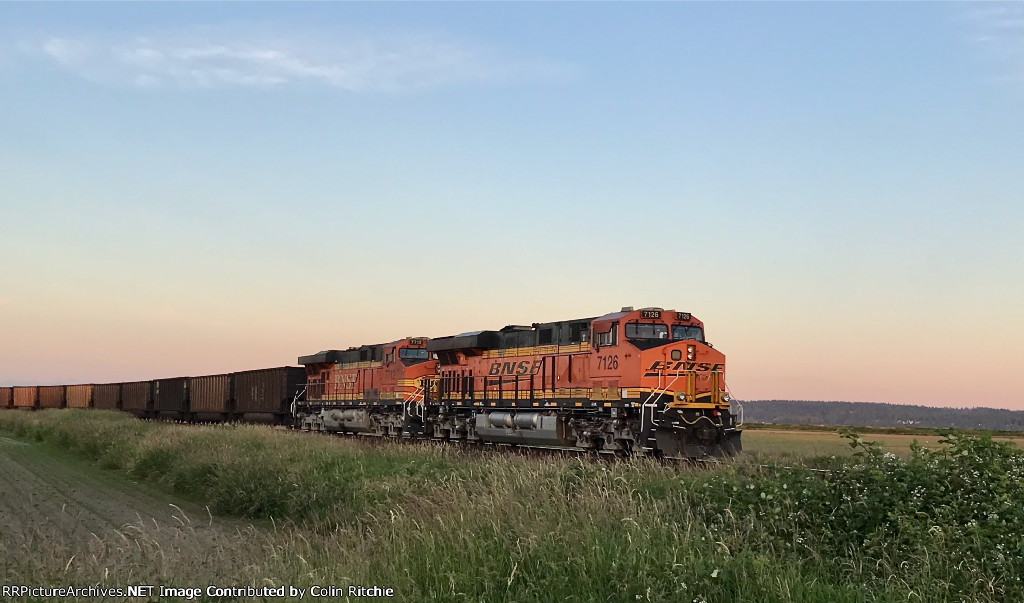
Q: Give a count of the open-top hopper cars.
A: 9